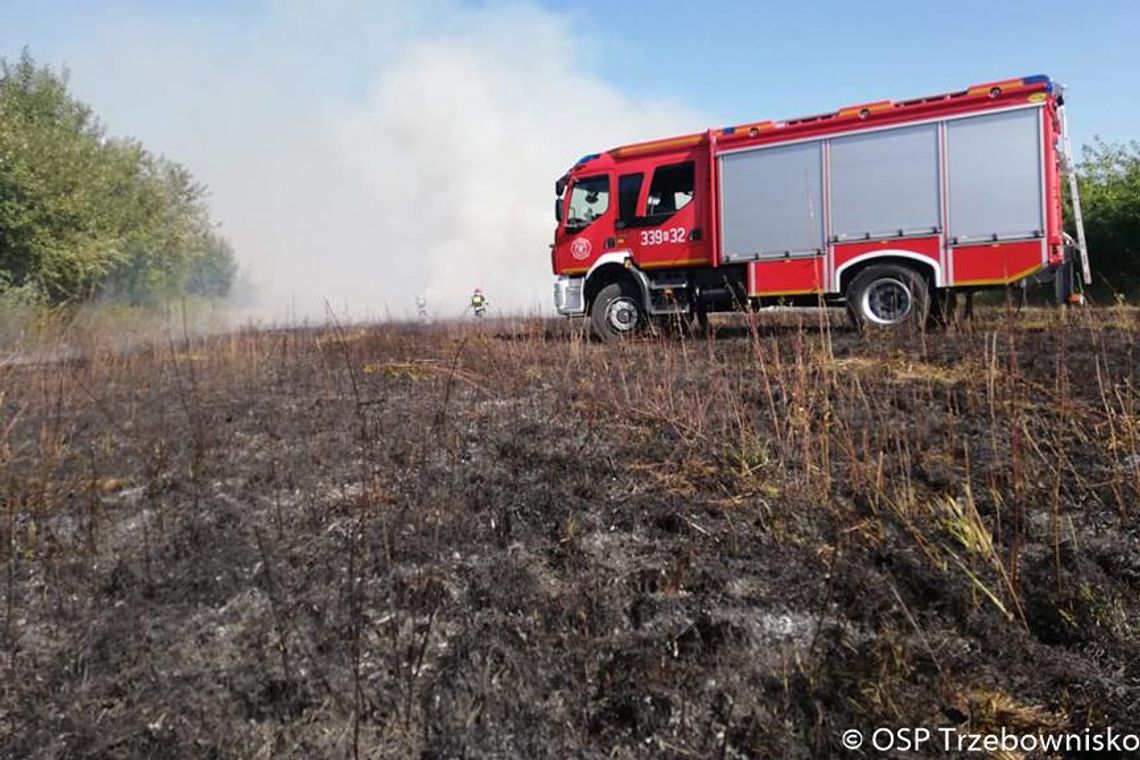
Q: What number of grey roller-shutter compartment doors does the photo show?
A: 3